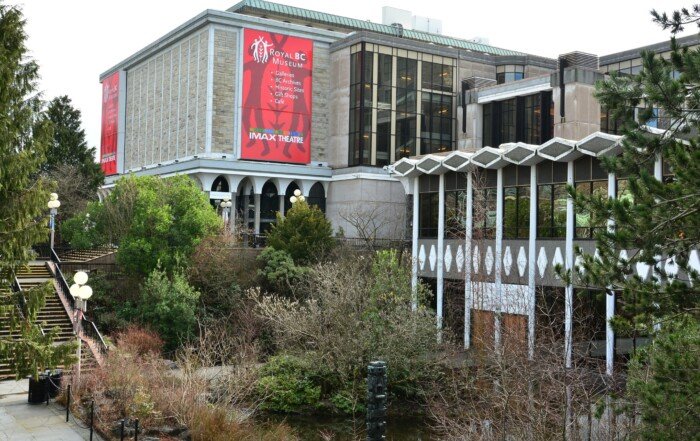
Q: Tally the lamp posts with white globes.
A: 4